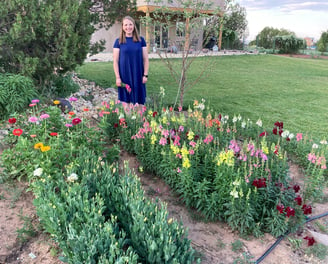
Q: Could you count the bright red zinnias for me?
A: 3